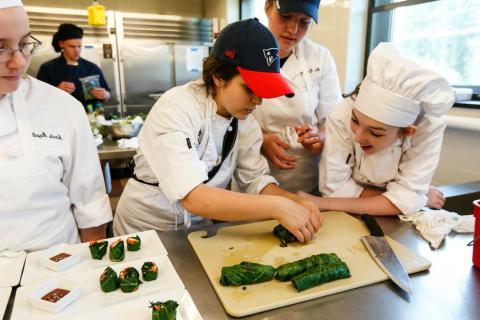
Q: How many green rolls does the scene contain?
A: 11